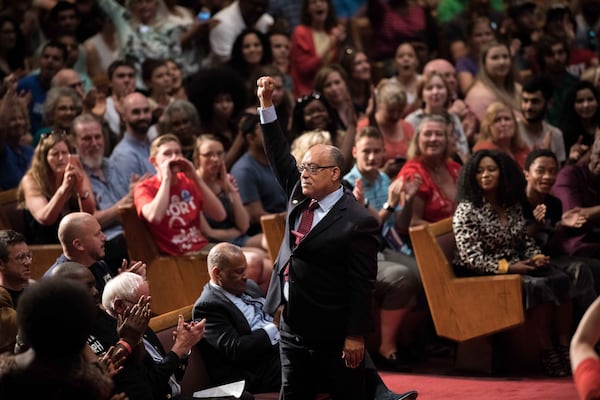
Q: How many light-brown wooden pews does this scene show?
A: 5